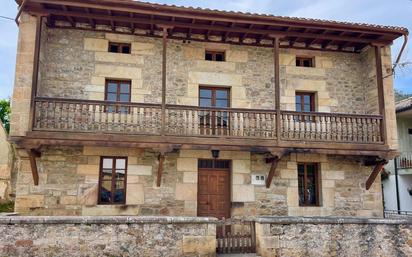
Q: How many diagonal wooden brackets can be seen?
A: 4